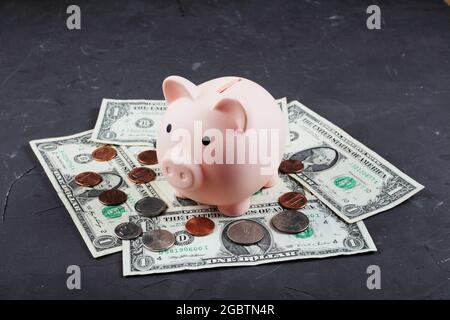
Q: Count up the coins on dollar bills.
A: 13